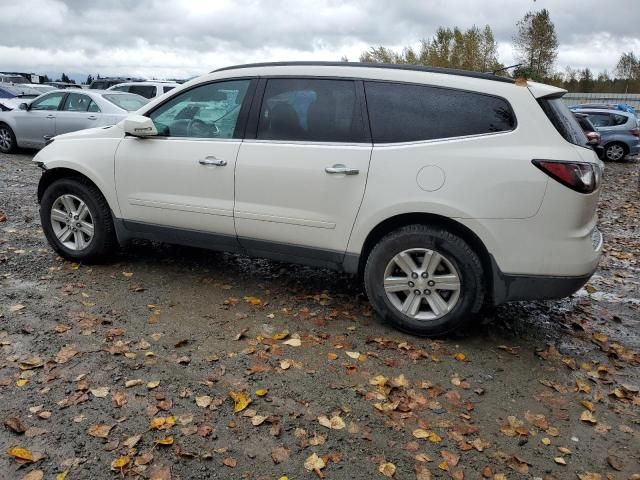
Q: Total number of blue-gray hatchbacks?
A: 1